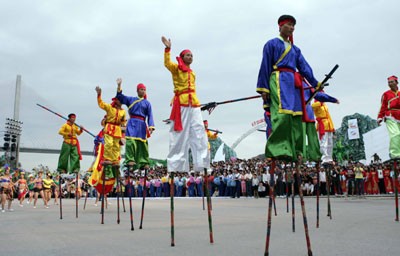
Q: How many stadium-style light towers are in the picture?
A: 1